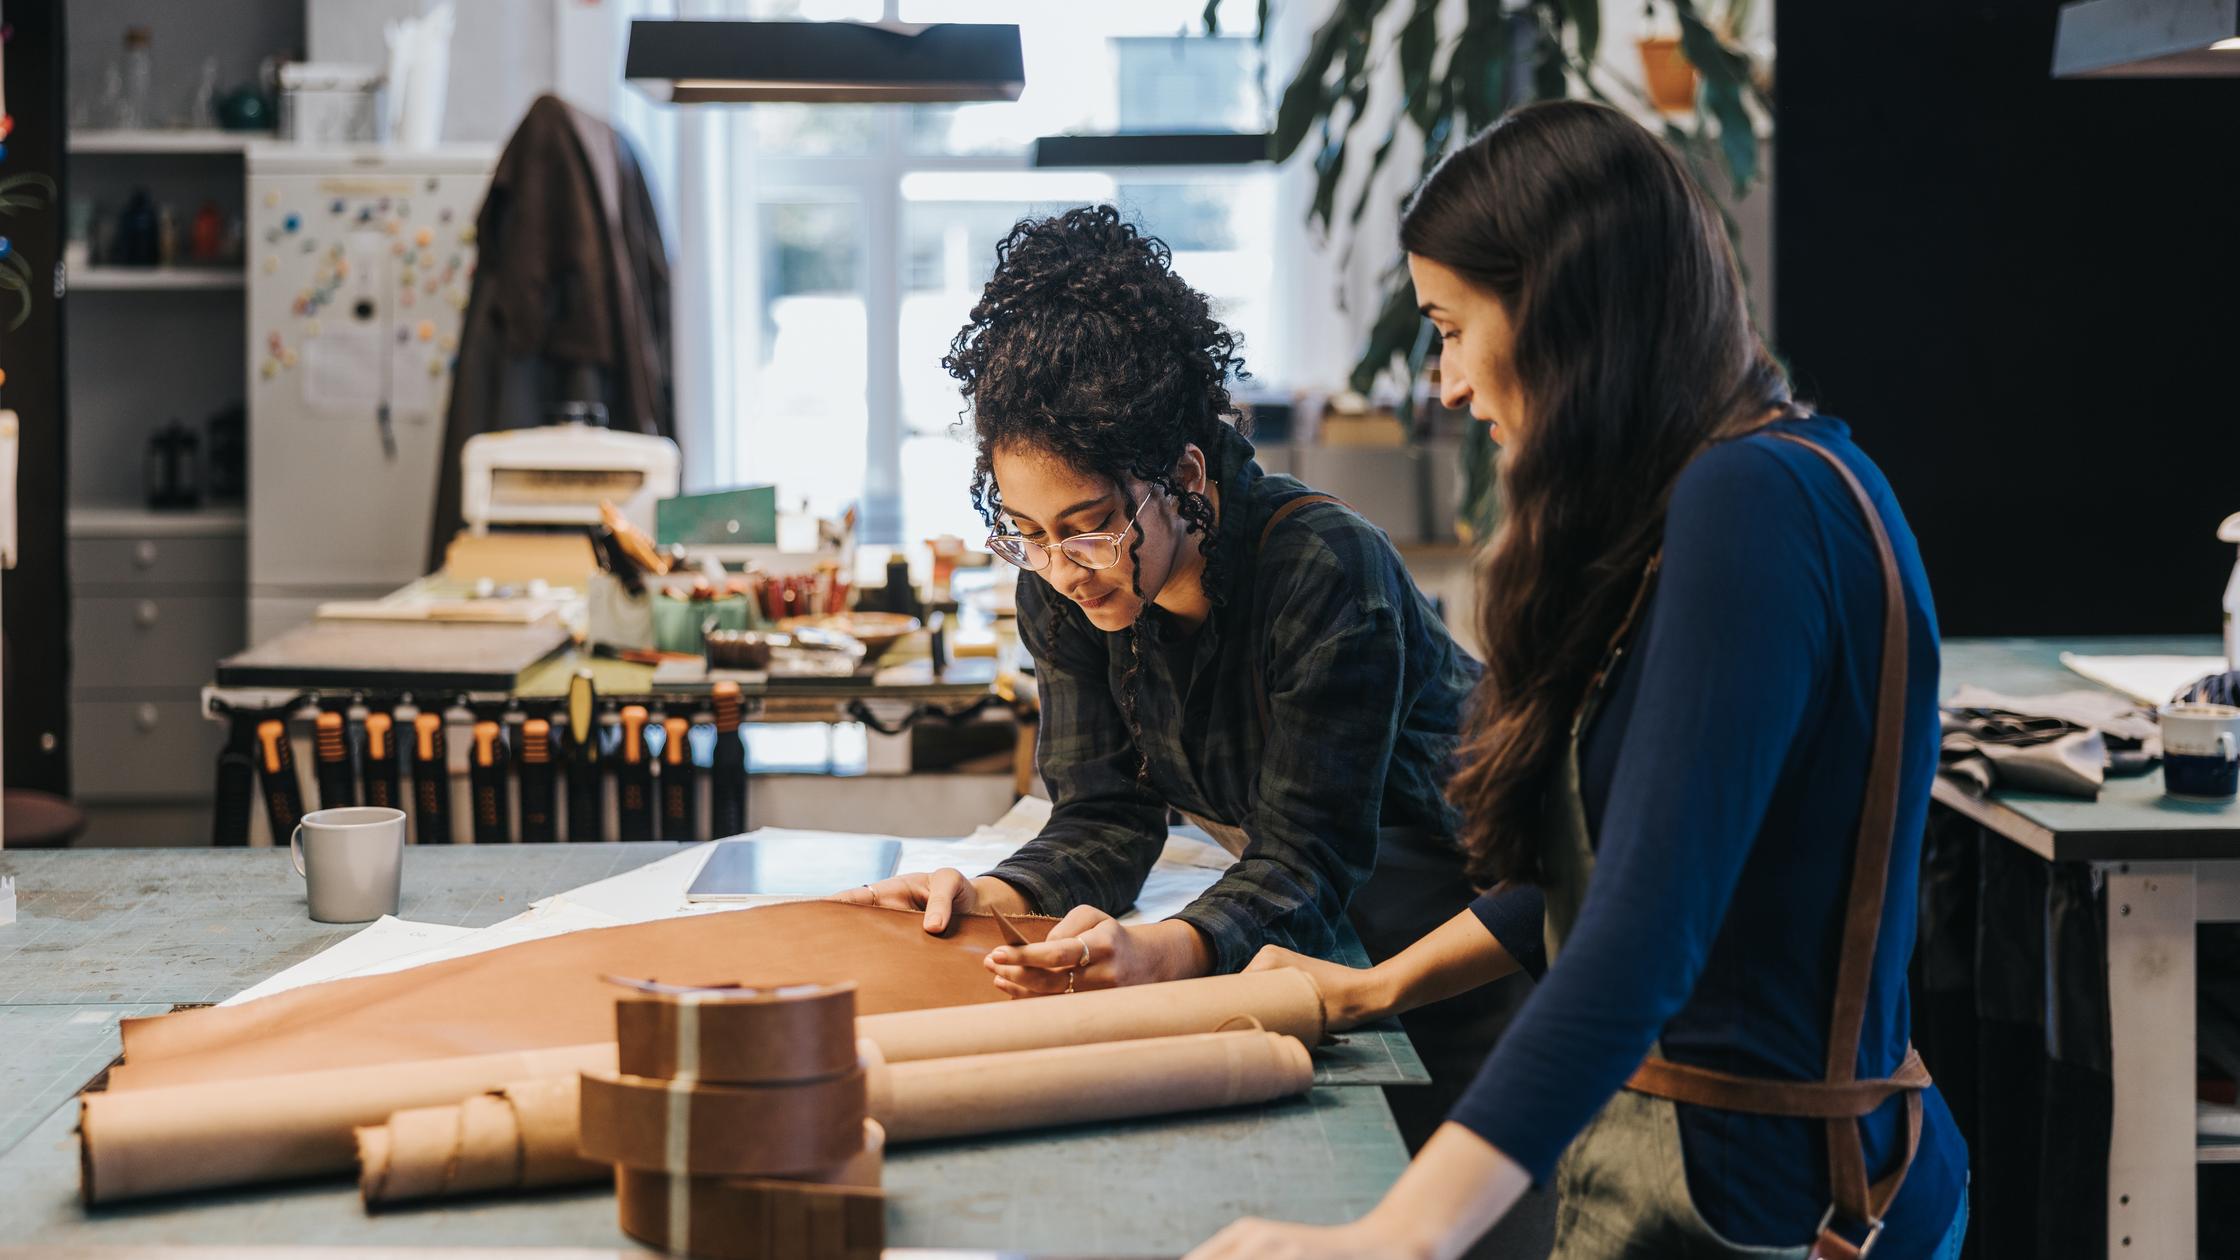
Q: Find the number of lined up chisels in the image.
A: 11